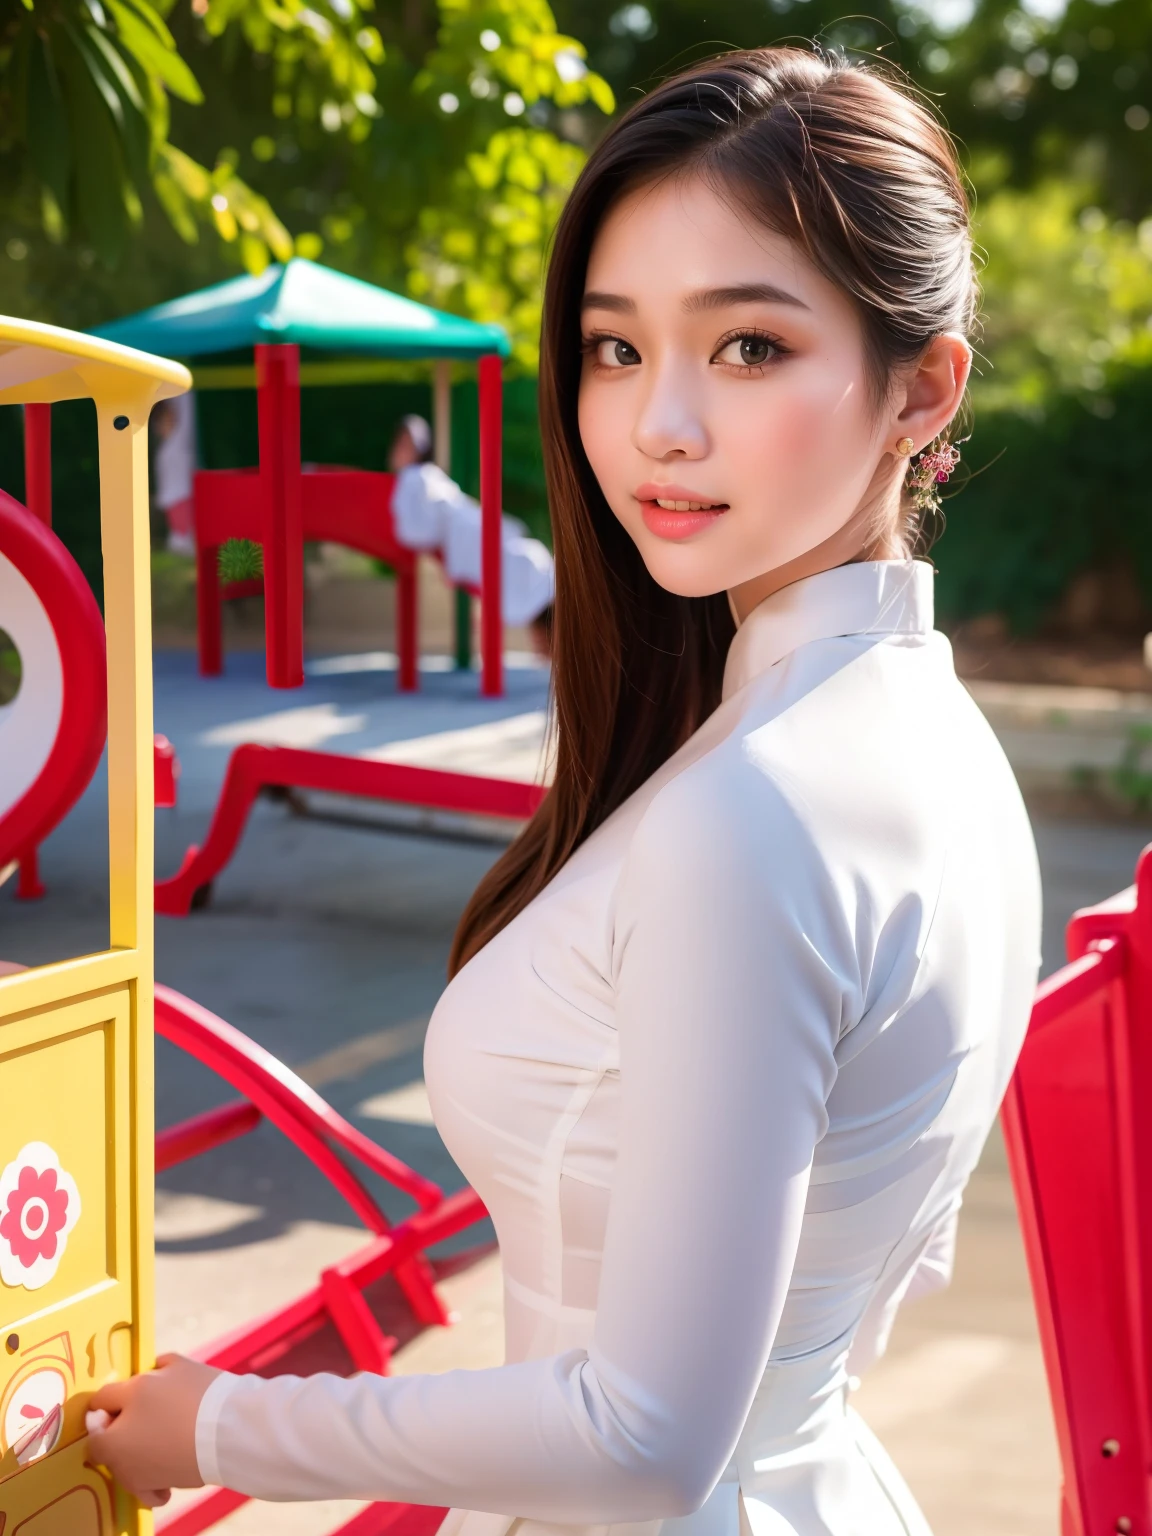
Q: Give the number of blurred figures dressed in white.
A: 2